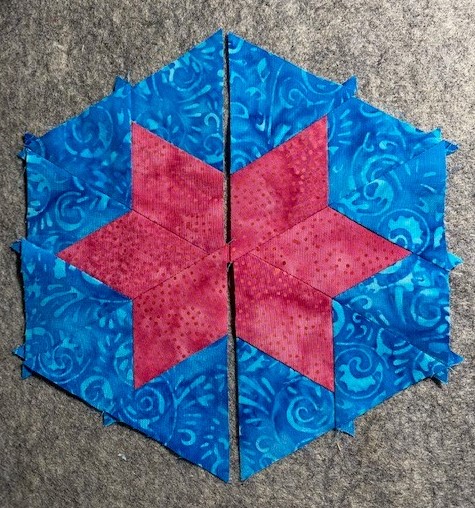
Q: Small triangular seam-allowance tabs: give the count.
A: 14